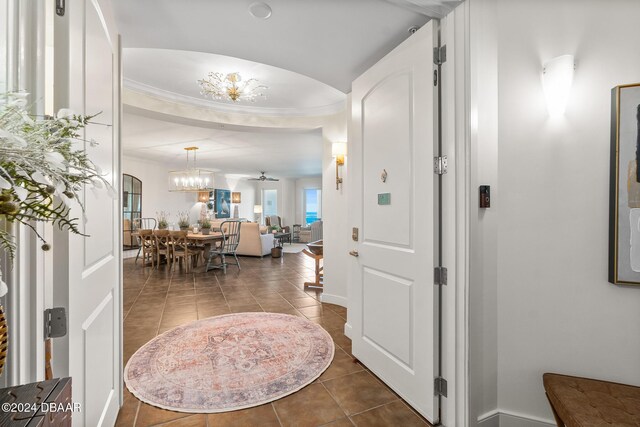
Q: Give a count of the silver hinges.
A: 5